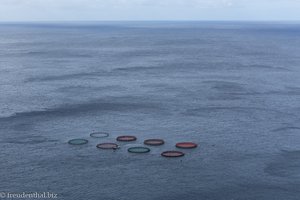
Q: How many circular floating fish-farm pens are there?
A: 8